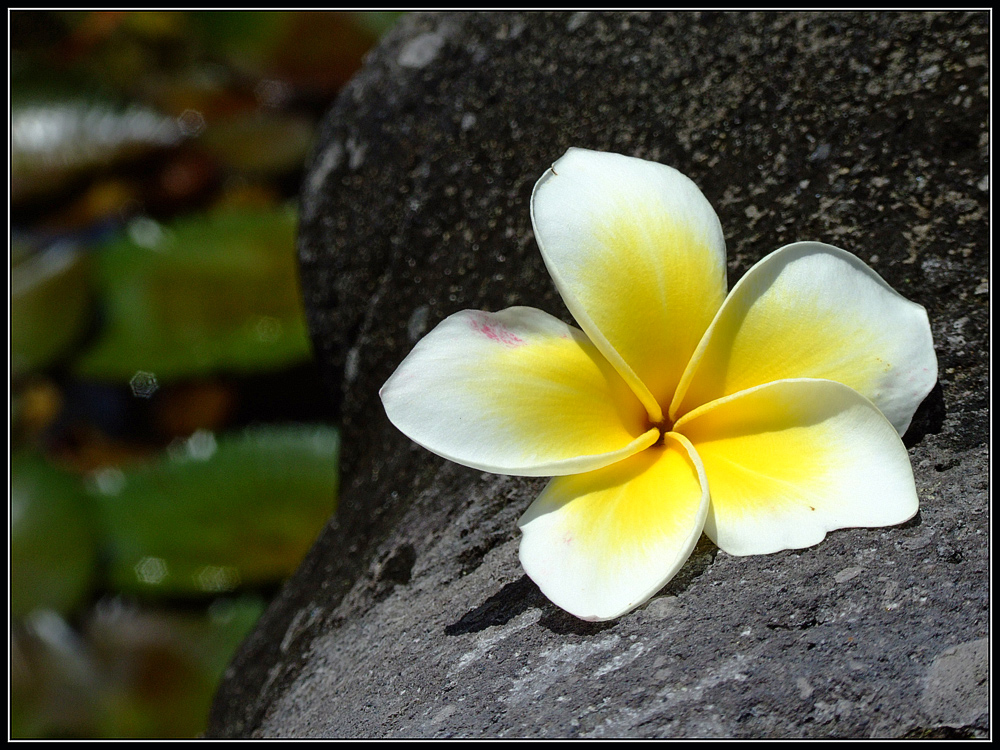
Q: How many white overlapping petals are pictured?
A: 5